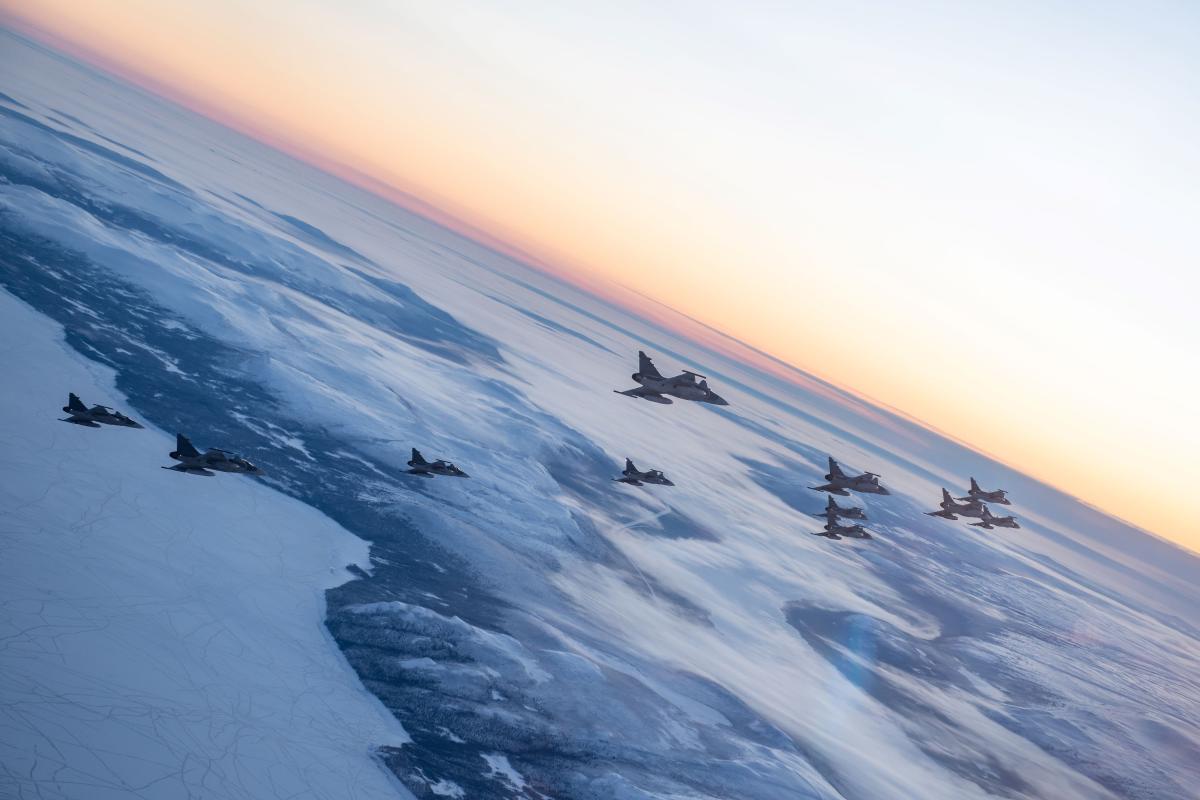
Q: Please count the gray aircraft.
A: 11